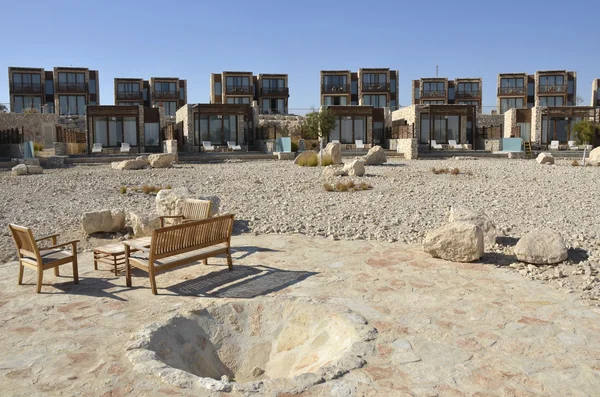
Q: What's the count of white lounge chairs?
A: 10